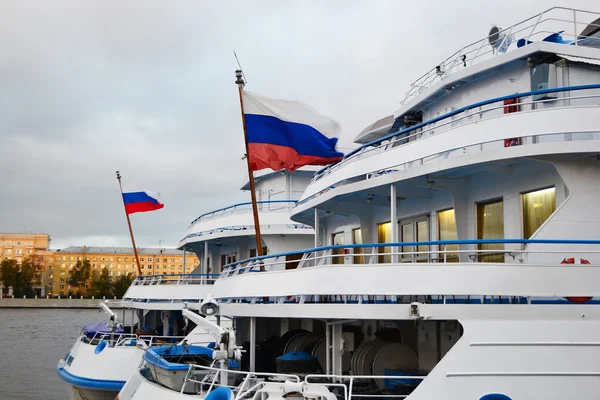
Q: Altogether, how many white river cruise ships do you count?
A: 2